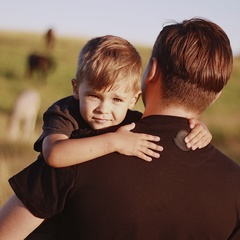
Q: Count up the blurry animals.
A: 3